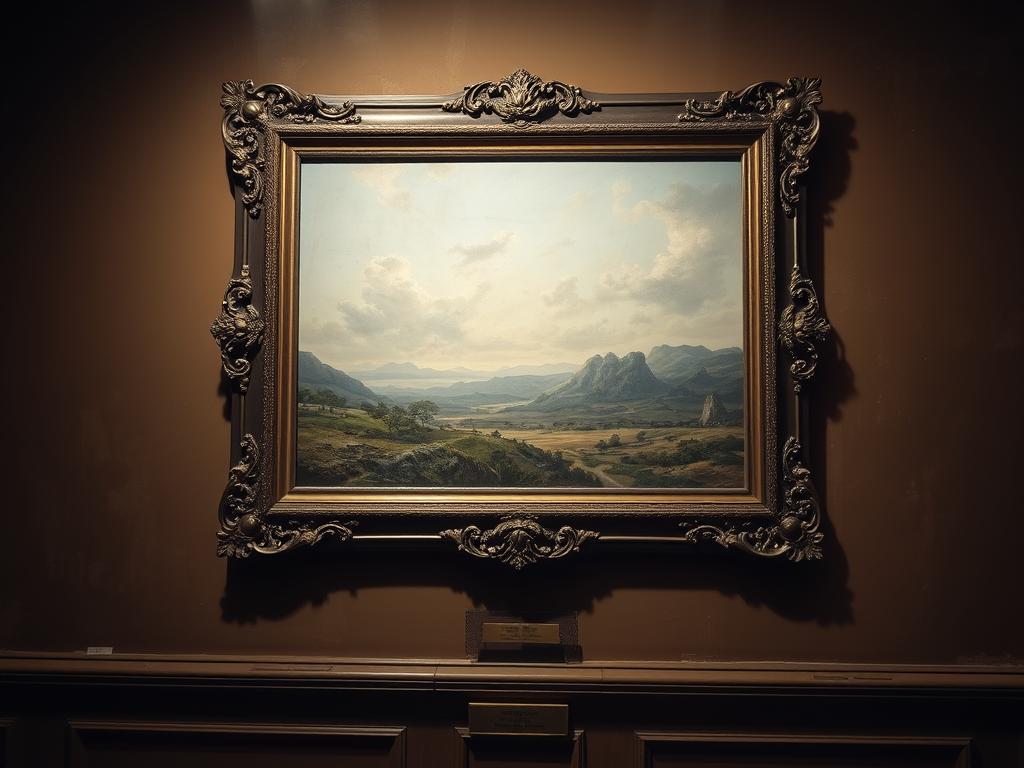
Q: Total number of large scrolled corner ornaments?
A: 4